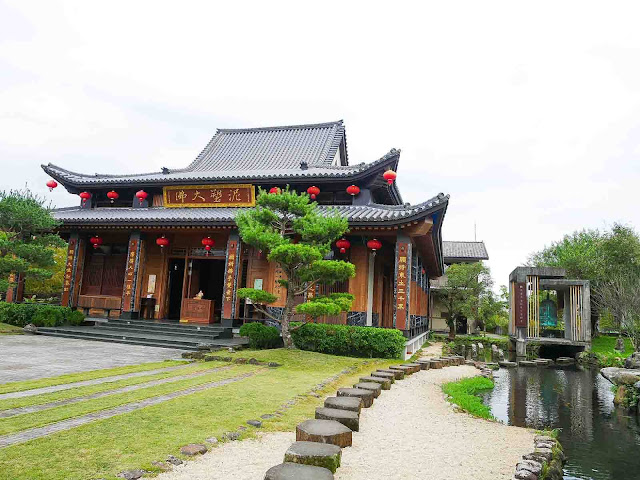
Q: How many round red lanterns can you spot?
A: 13